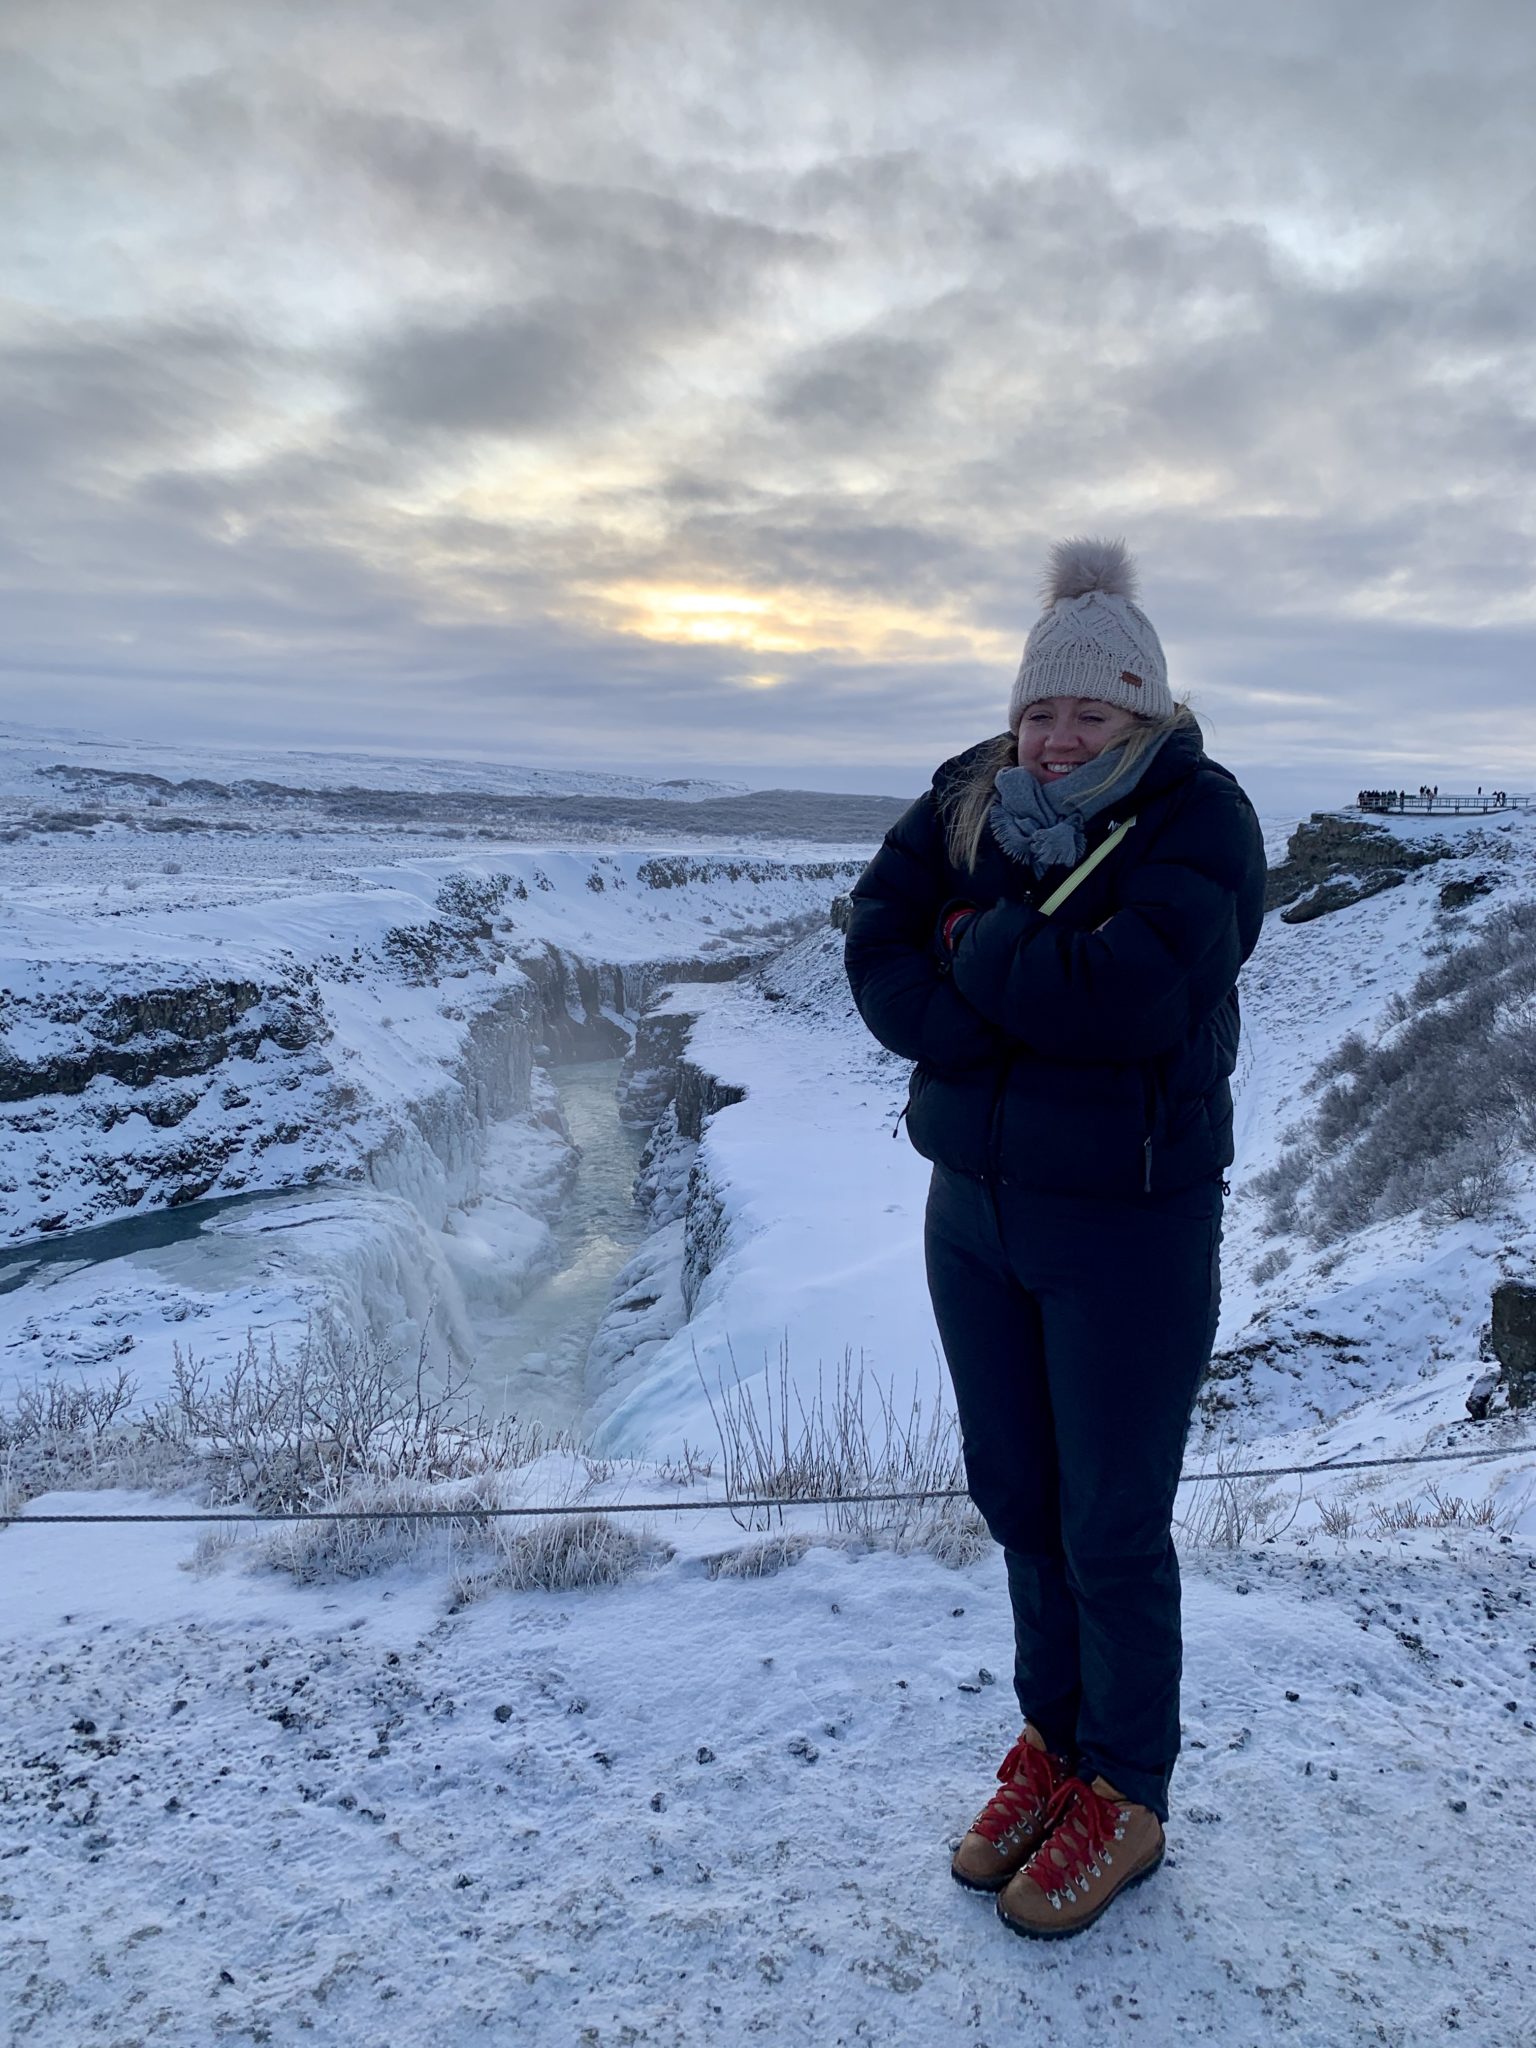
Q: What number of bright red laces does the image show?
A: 2